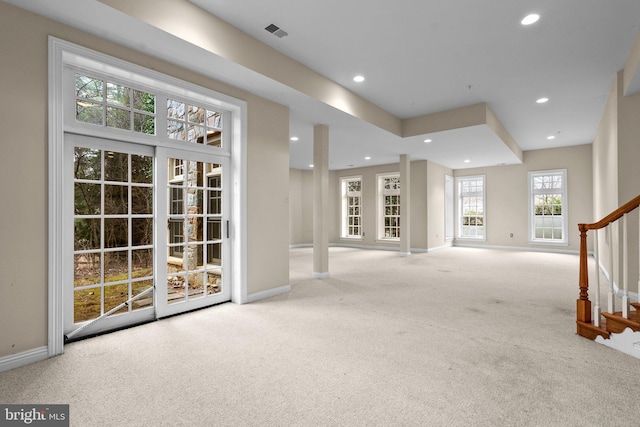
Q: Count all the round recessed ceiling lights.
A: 9